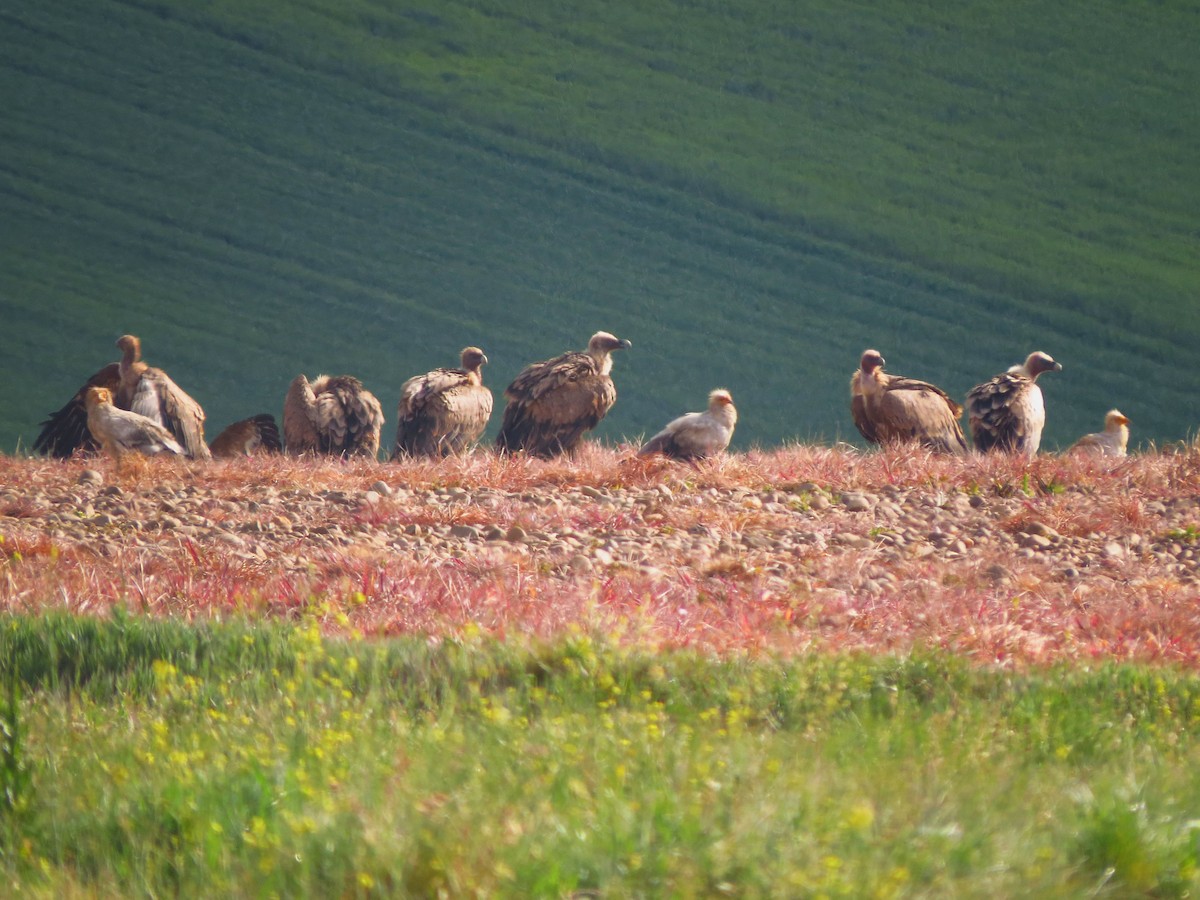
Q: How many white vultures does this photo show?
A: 3